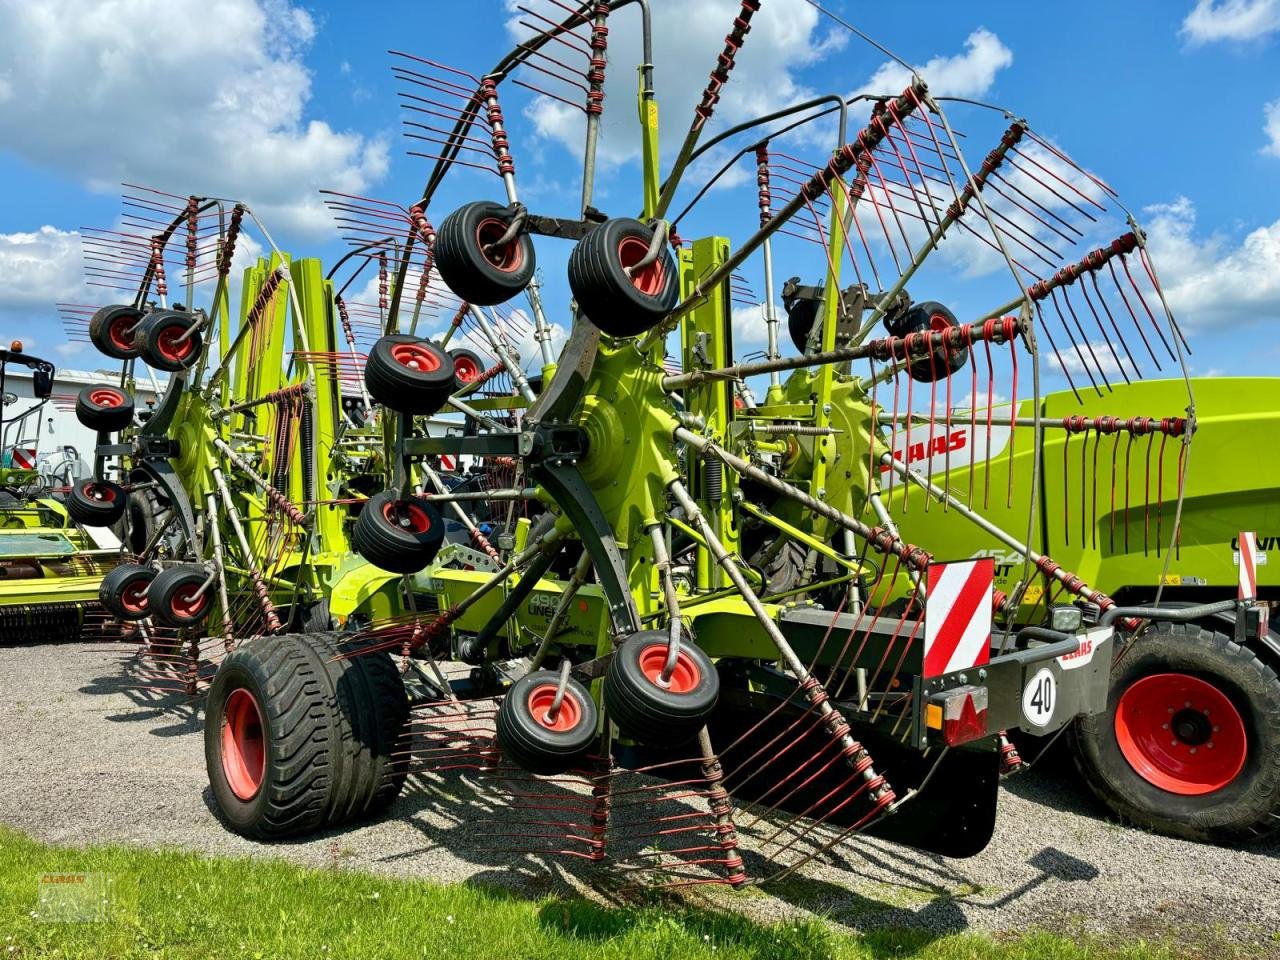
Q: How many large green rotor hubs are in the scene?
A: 3